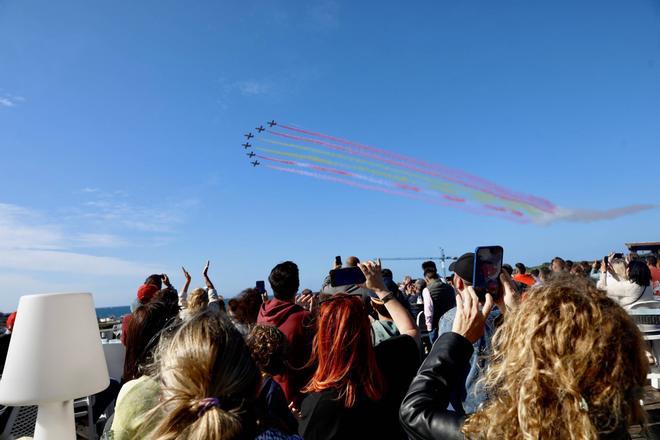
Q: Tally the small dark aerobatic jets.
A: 6